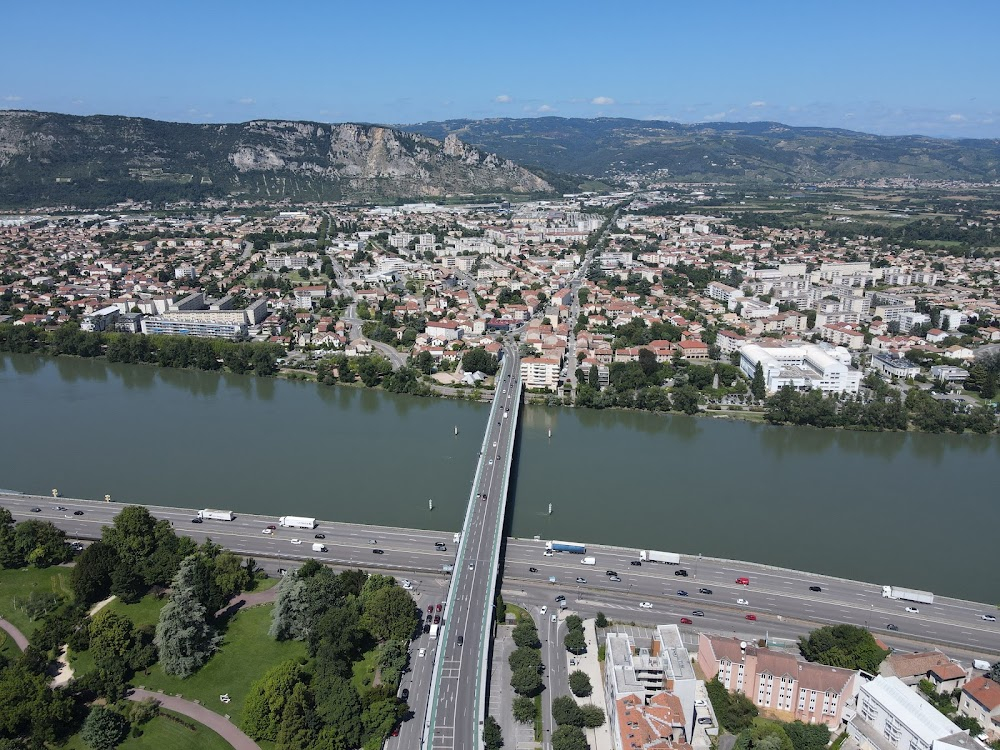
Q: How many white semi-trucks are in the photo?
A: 4